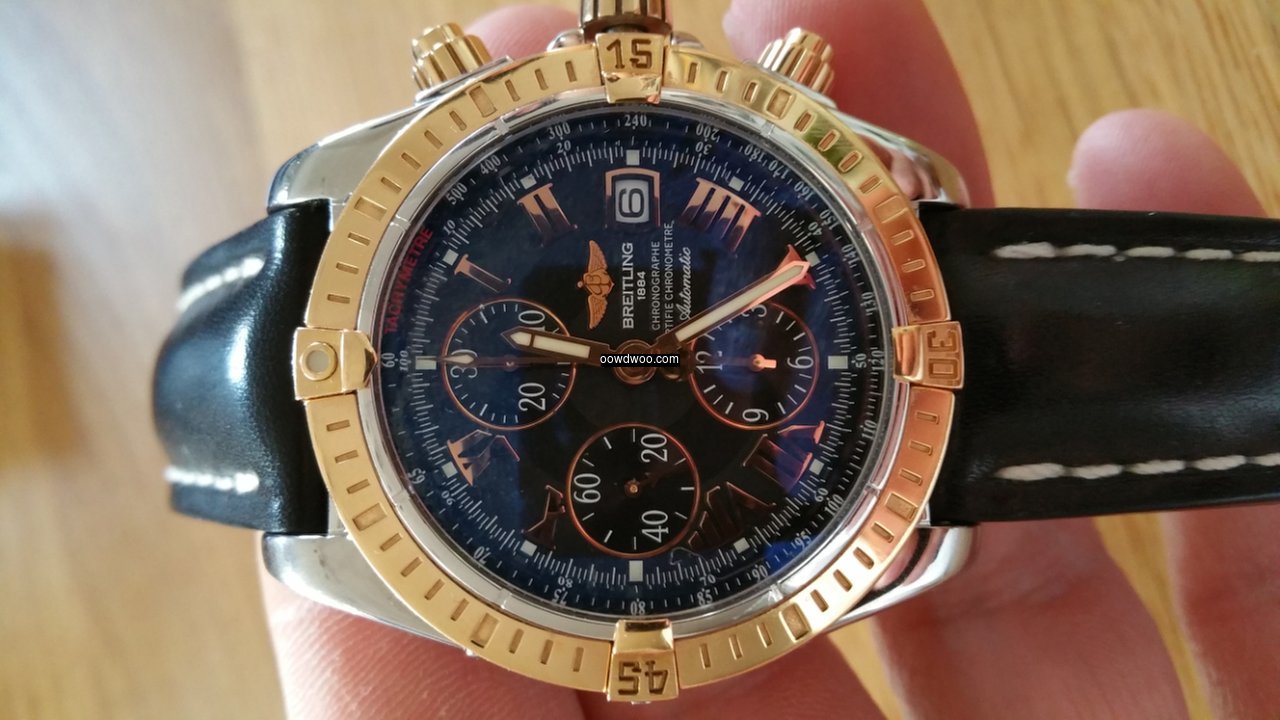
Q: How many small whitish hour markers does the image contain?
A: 12